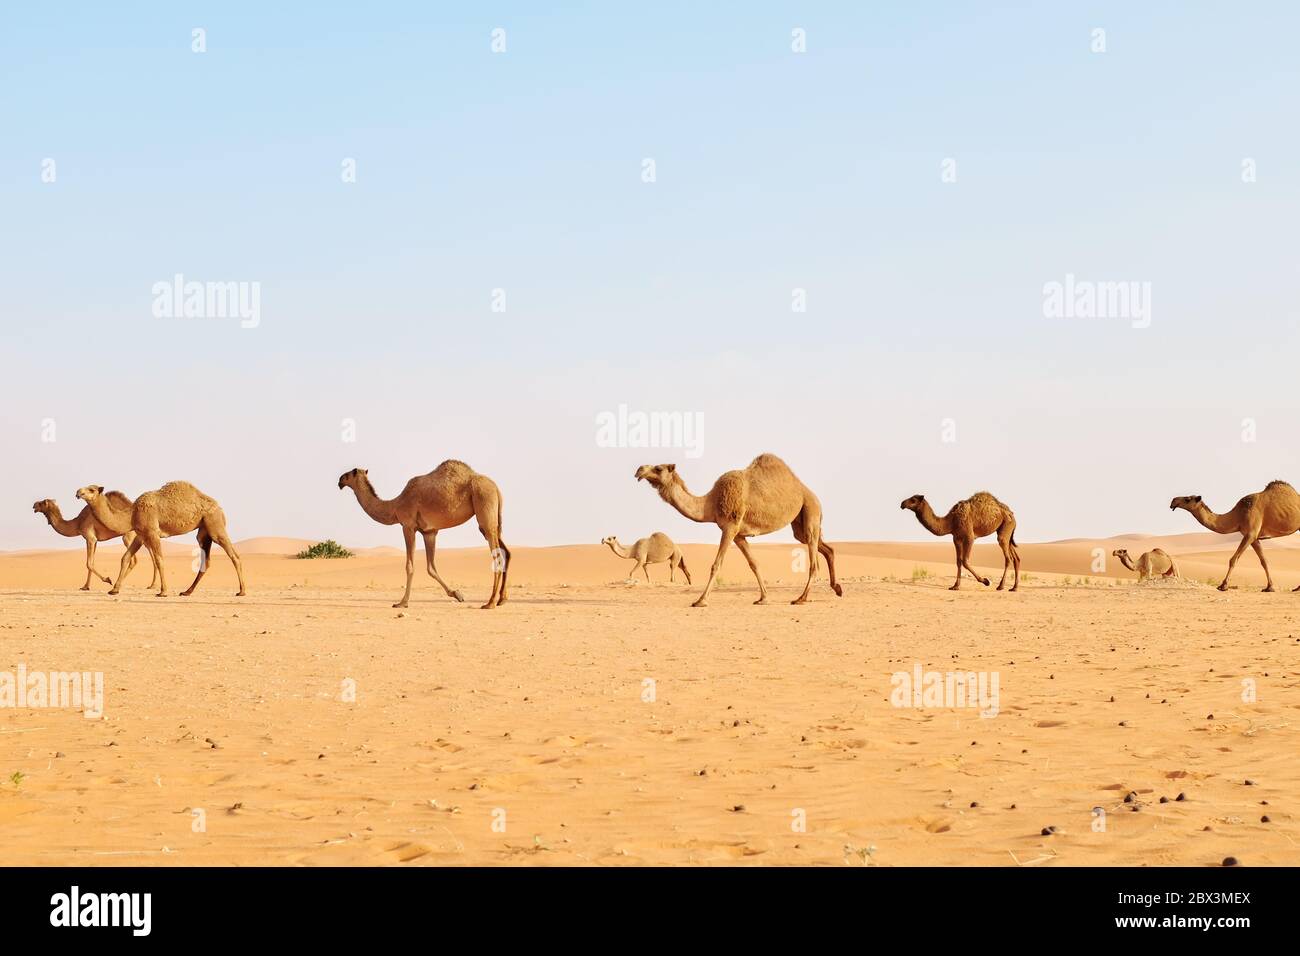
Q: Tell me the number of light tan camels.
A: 2